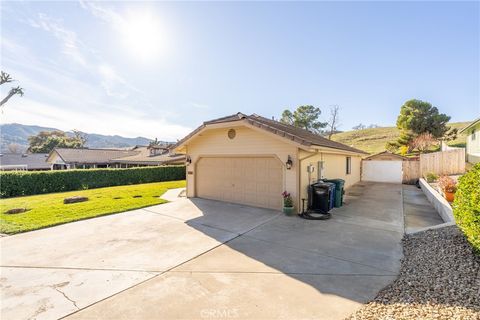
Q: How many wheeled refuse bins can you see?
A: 3